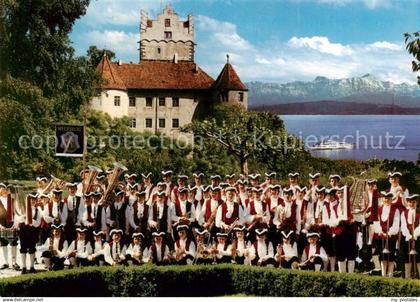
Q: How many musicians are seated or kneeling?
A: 13